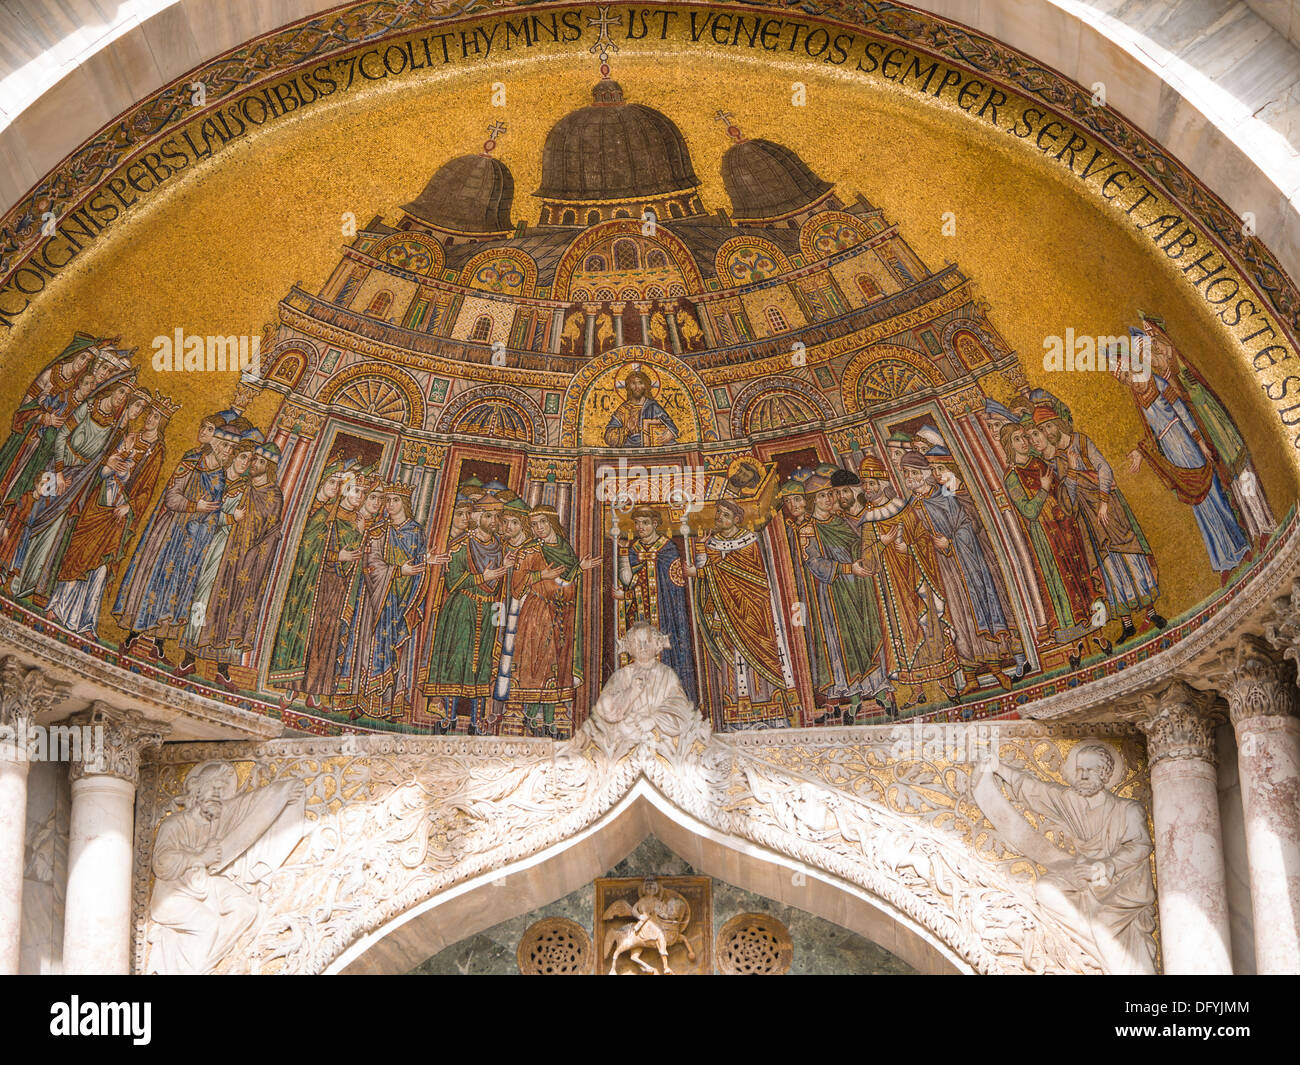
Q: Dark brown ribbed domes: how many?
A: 3